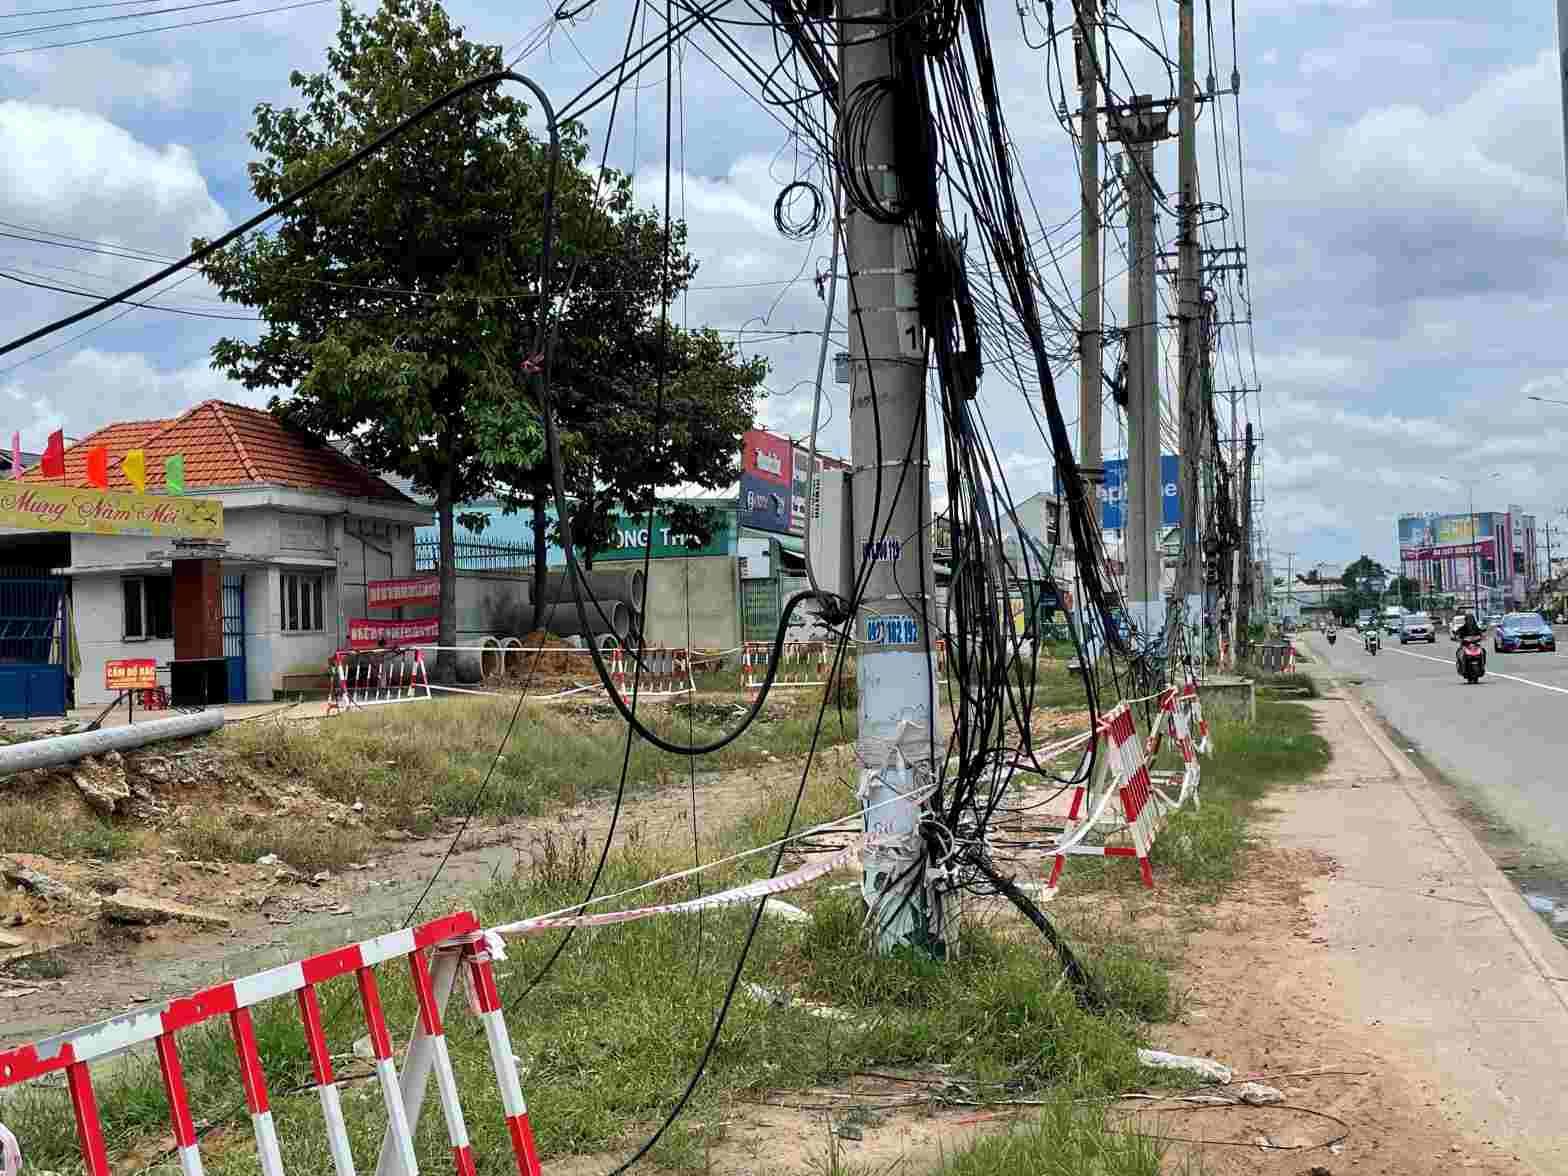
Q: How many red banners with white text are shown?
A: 2